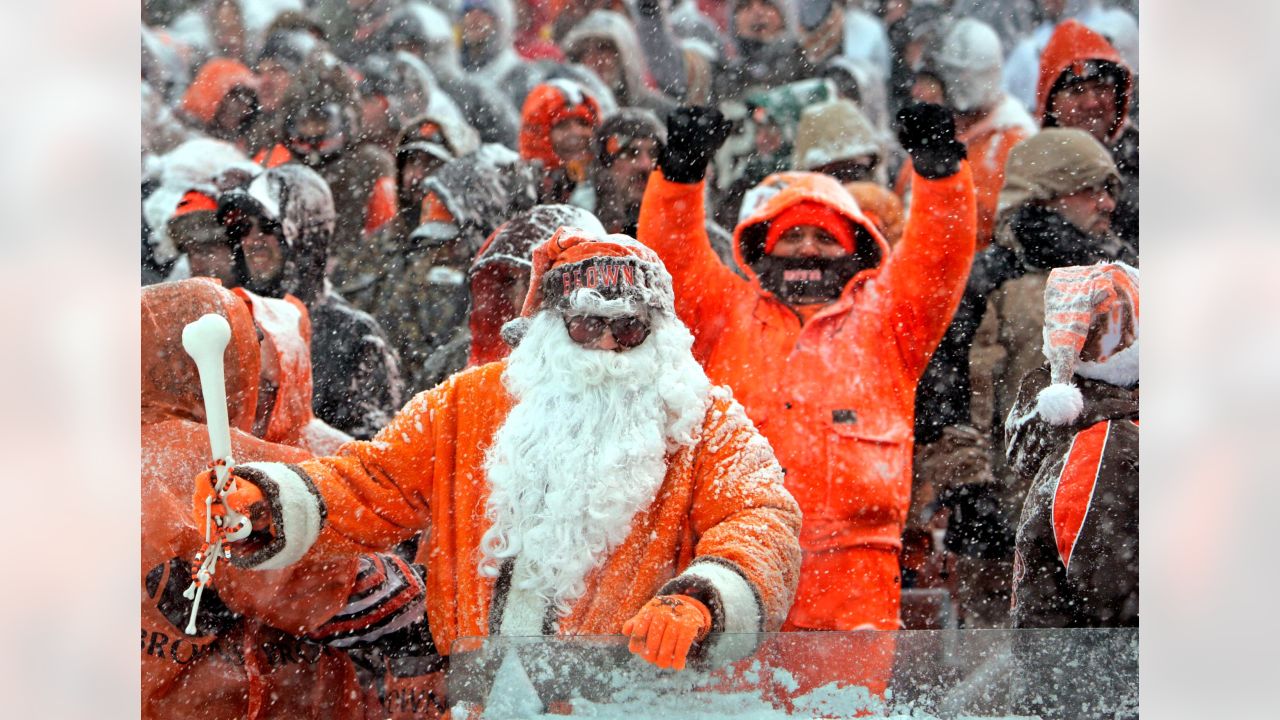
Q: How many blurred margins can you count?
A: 2